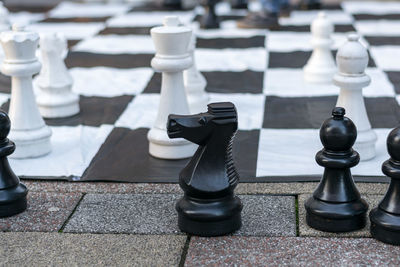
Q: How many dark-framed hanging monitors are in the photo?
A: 0